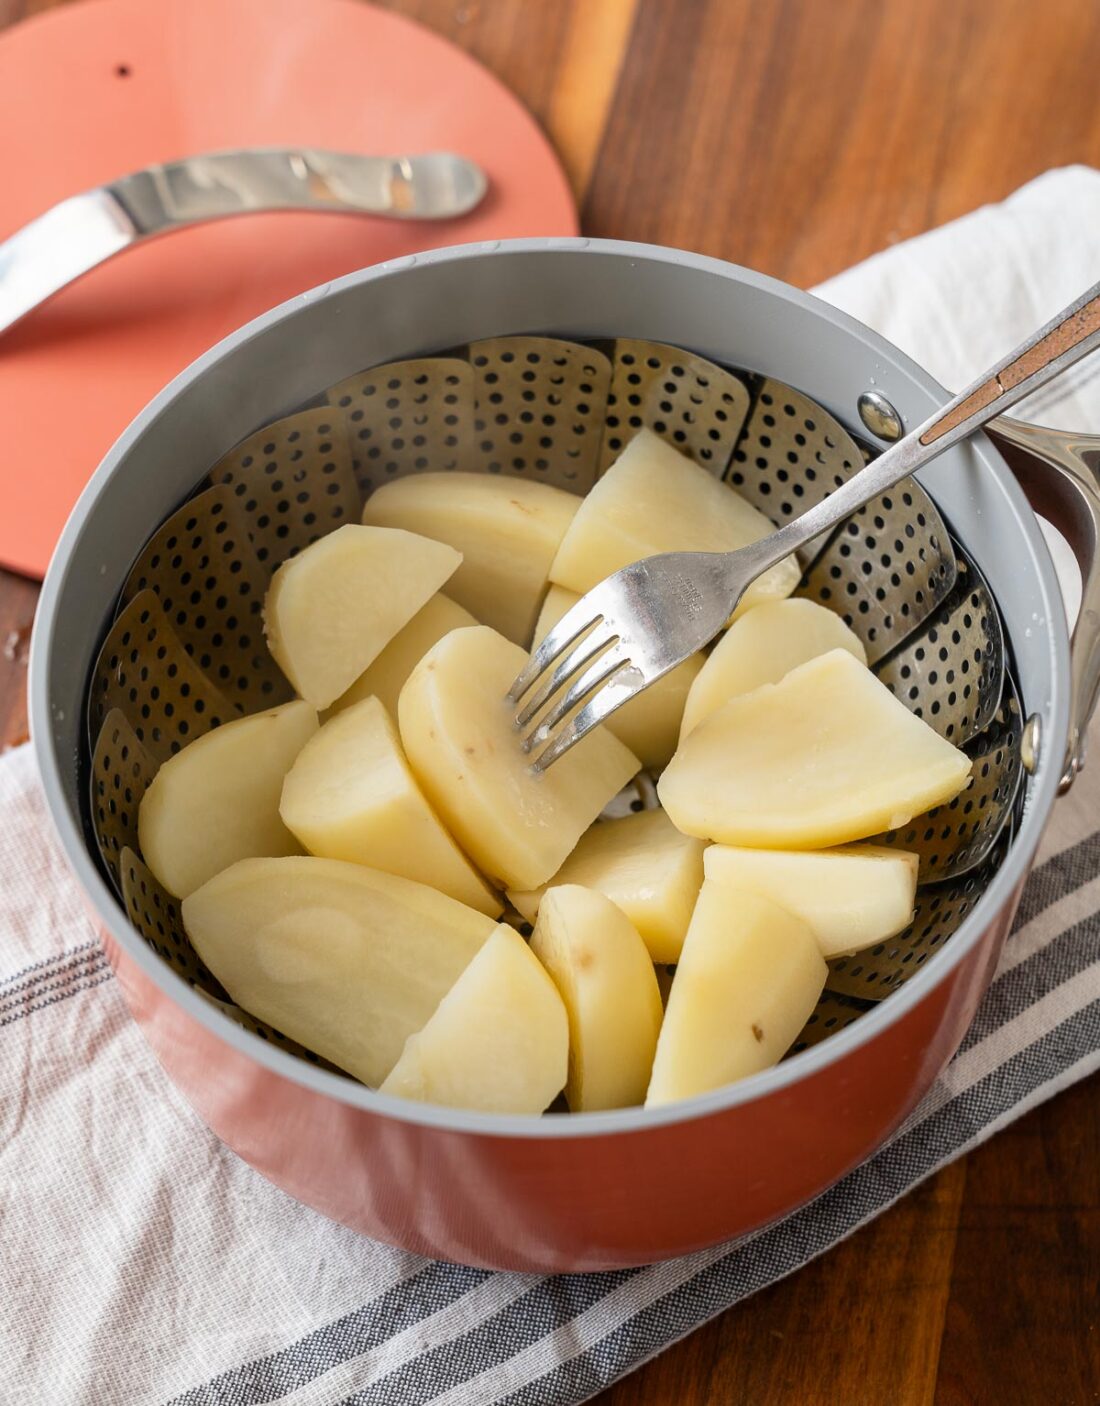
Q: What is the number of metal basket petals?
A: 15